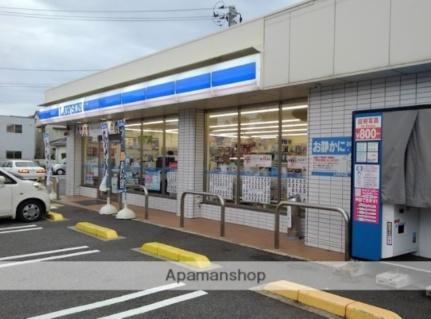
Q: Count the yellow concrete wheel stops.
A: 4